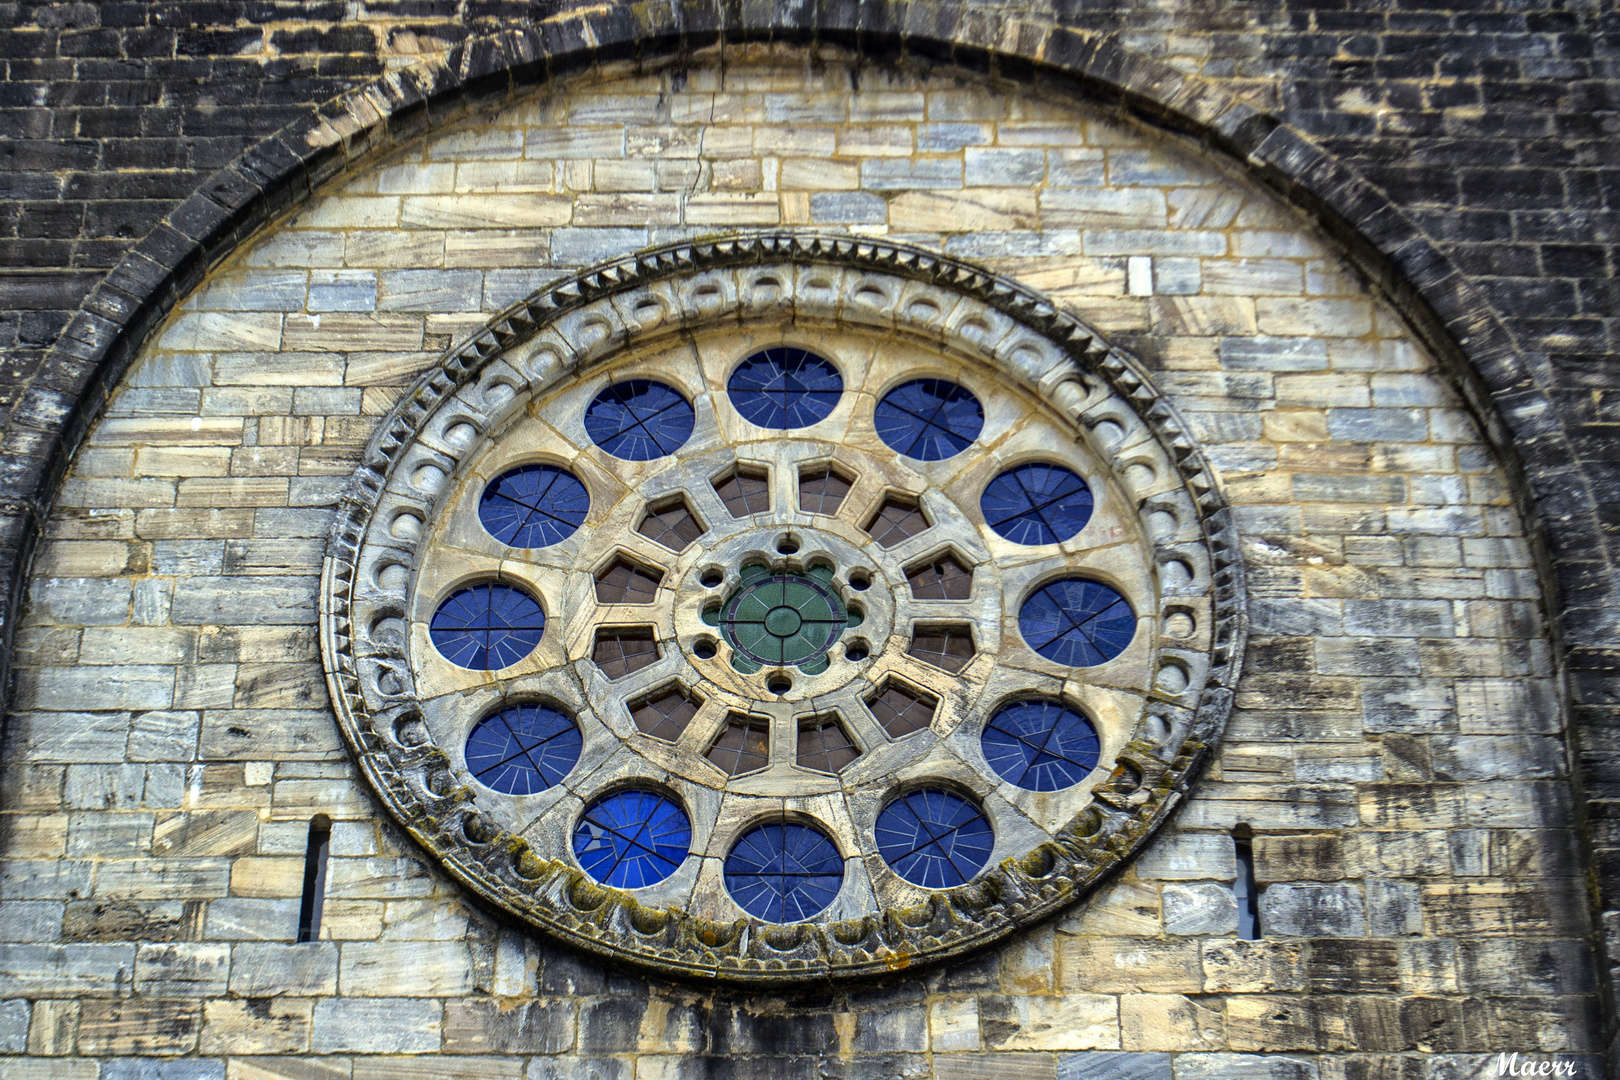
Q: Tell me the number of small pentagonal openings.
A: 12